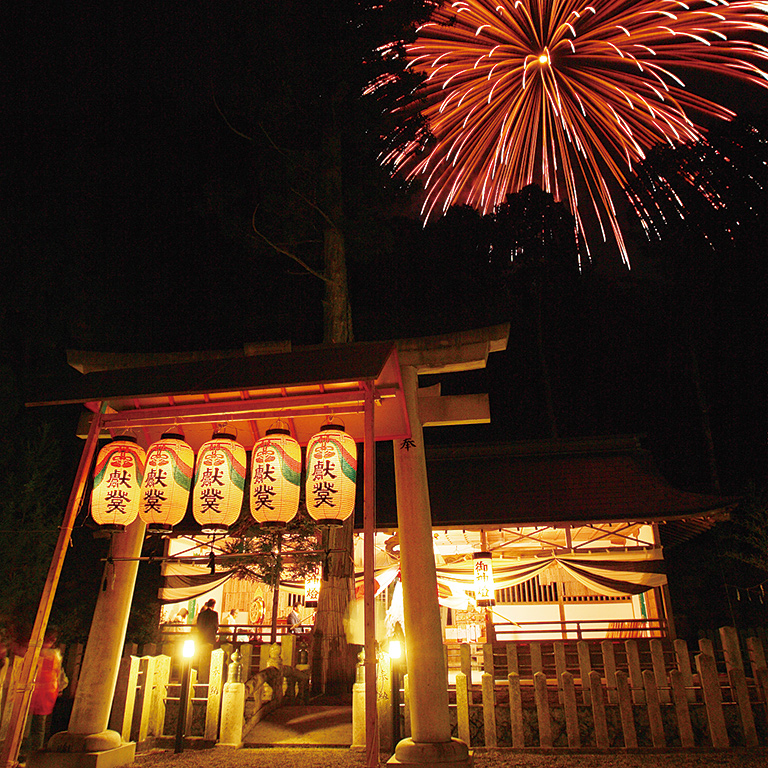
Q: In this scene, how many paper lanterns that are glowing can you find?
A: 7